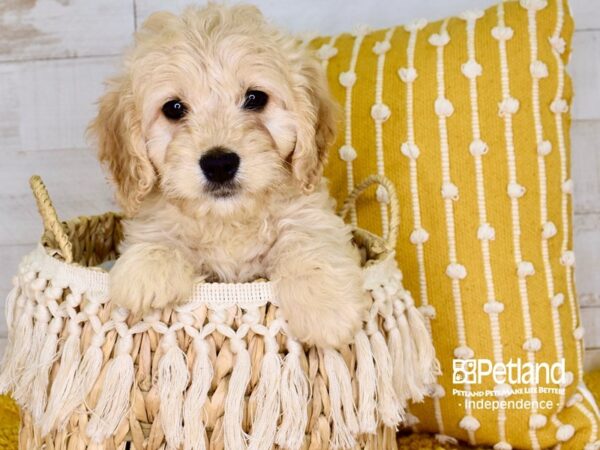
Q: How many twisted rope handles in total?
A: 2